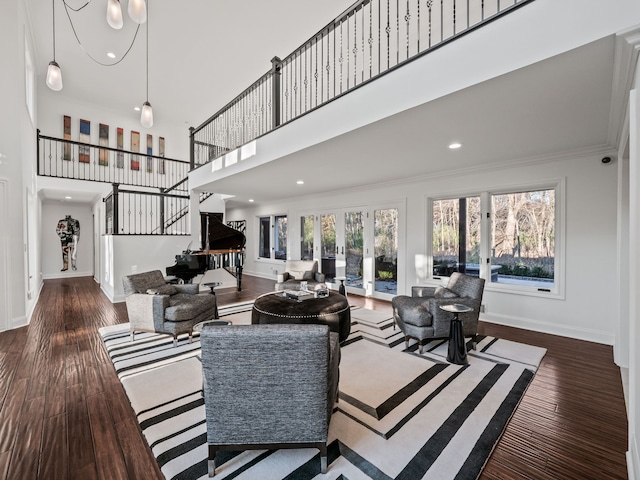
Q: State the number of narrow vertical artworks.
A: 7